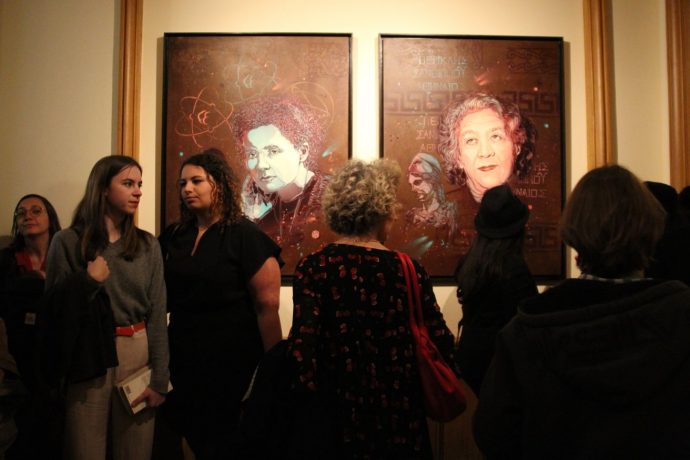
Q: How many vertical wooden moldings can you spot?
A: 3